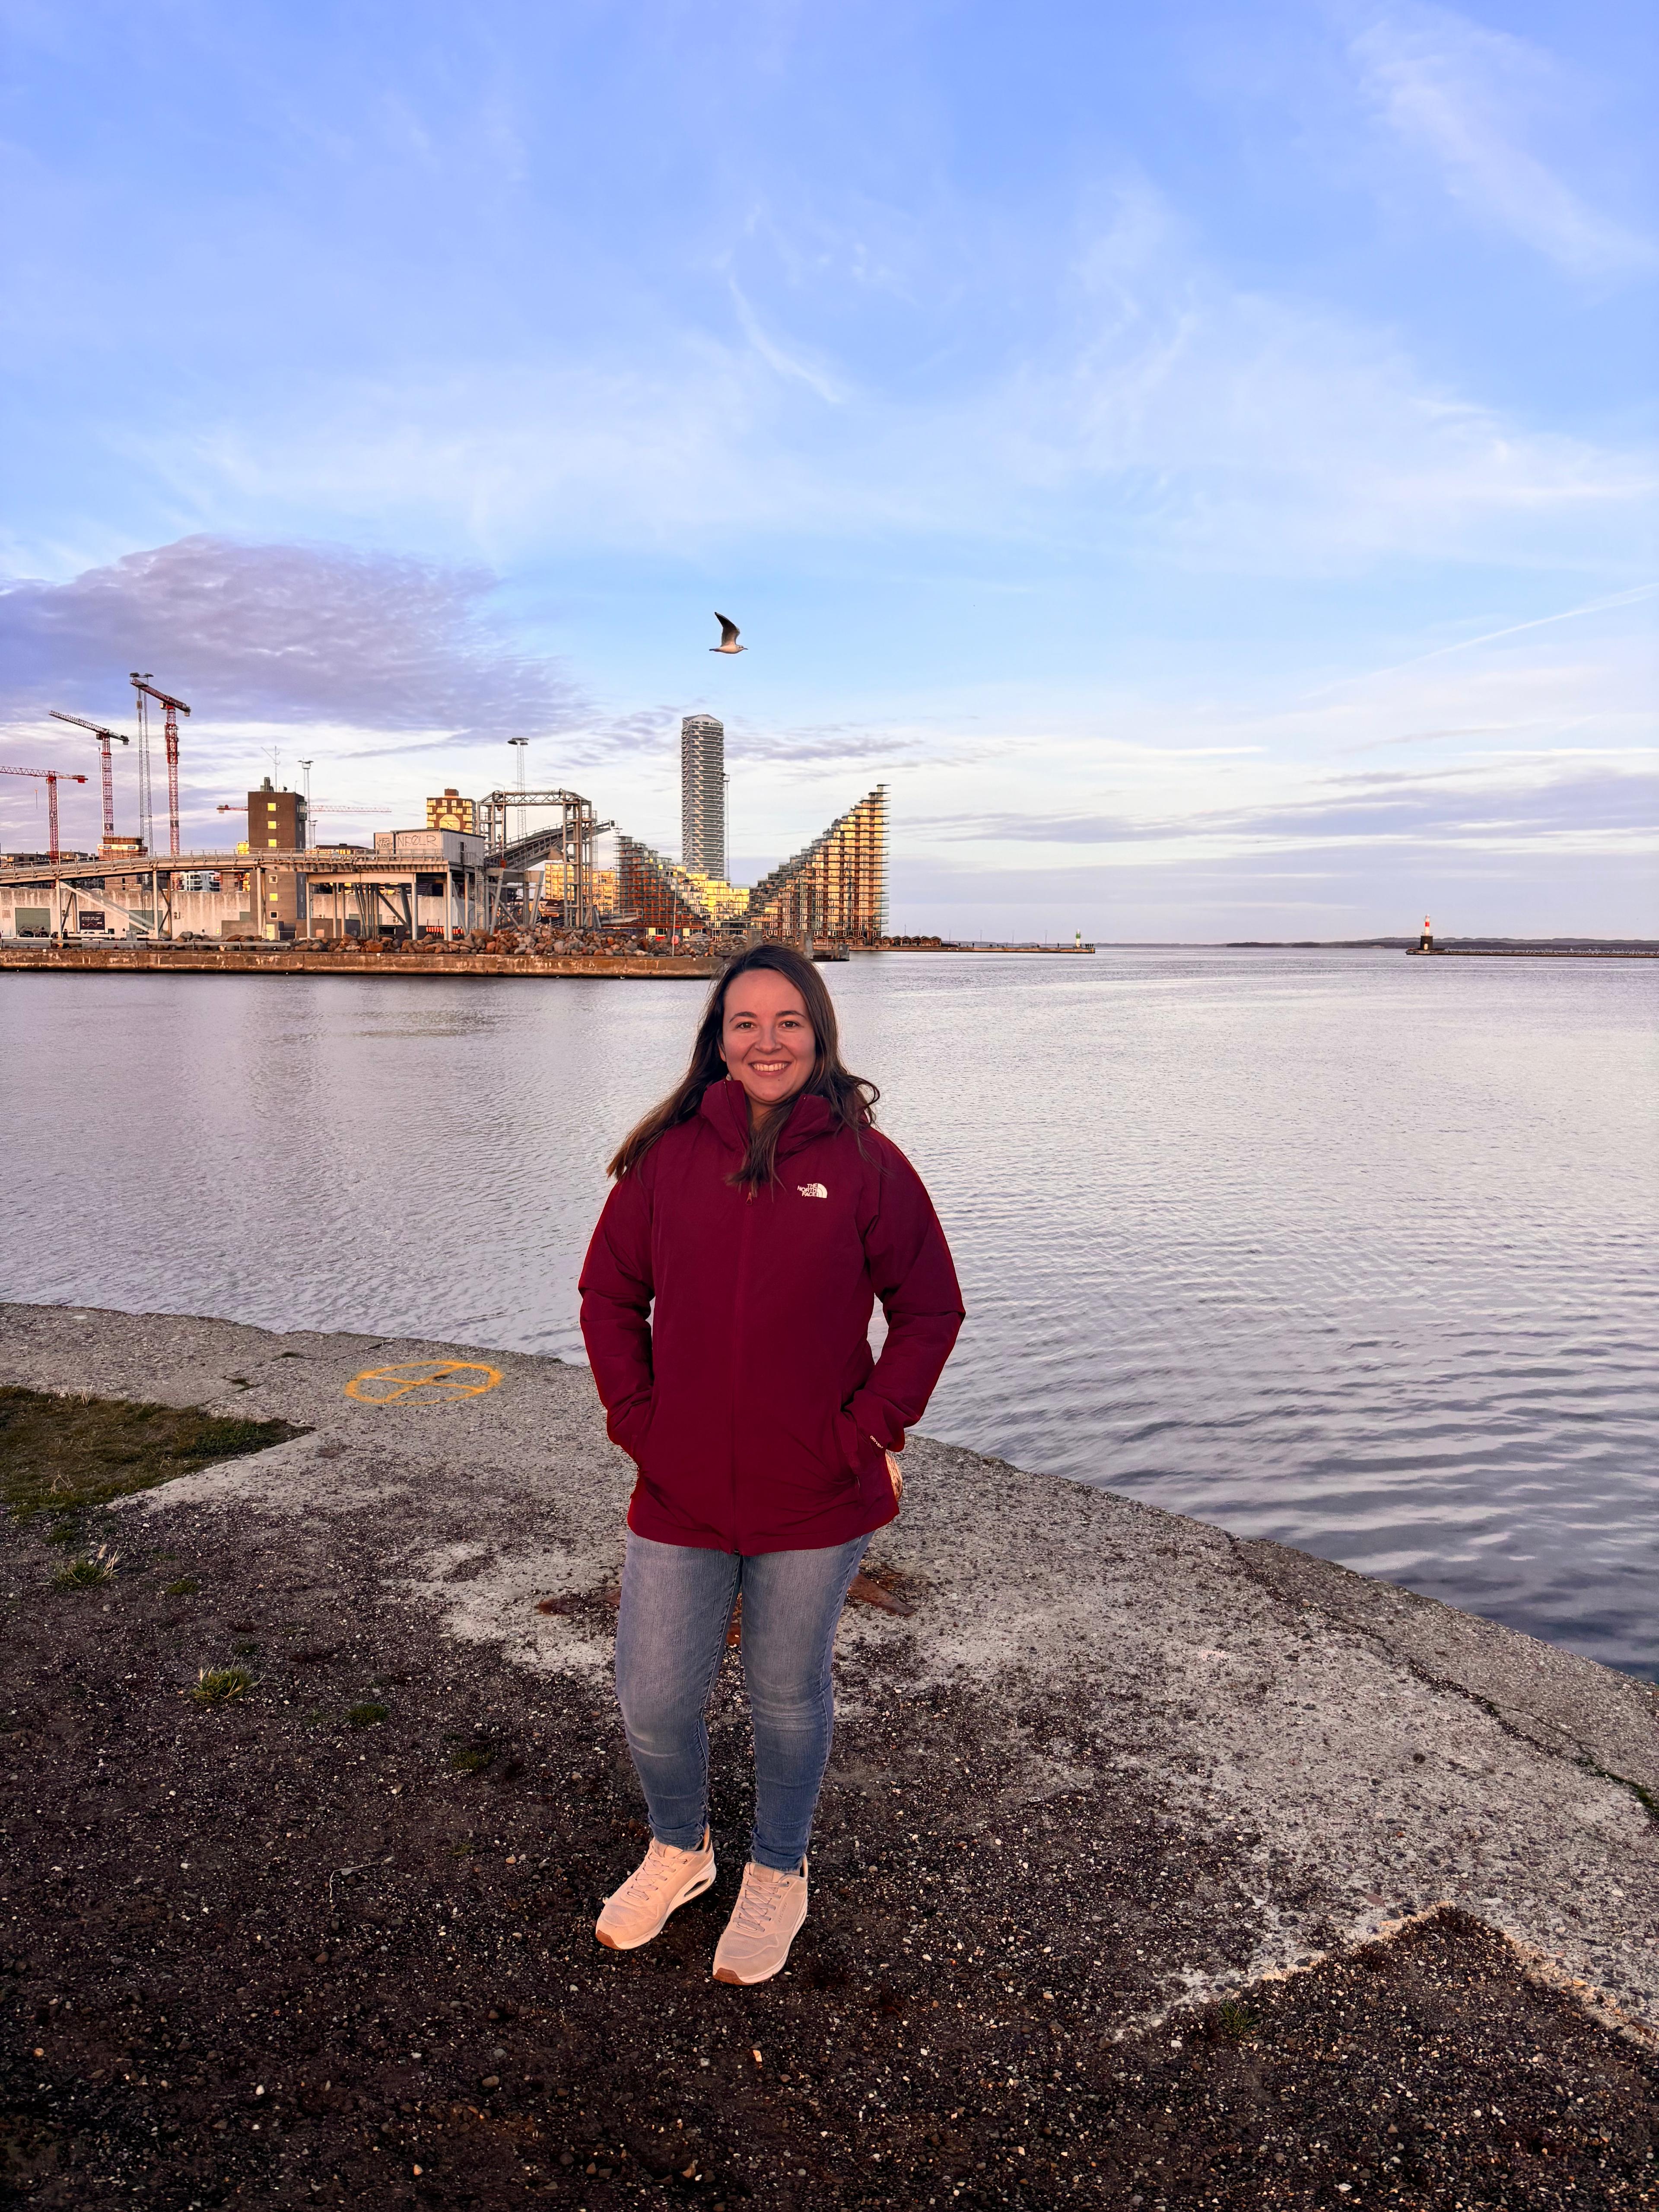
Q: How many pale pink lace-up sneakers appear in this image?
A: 2